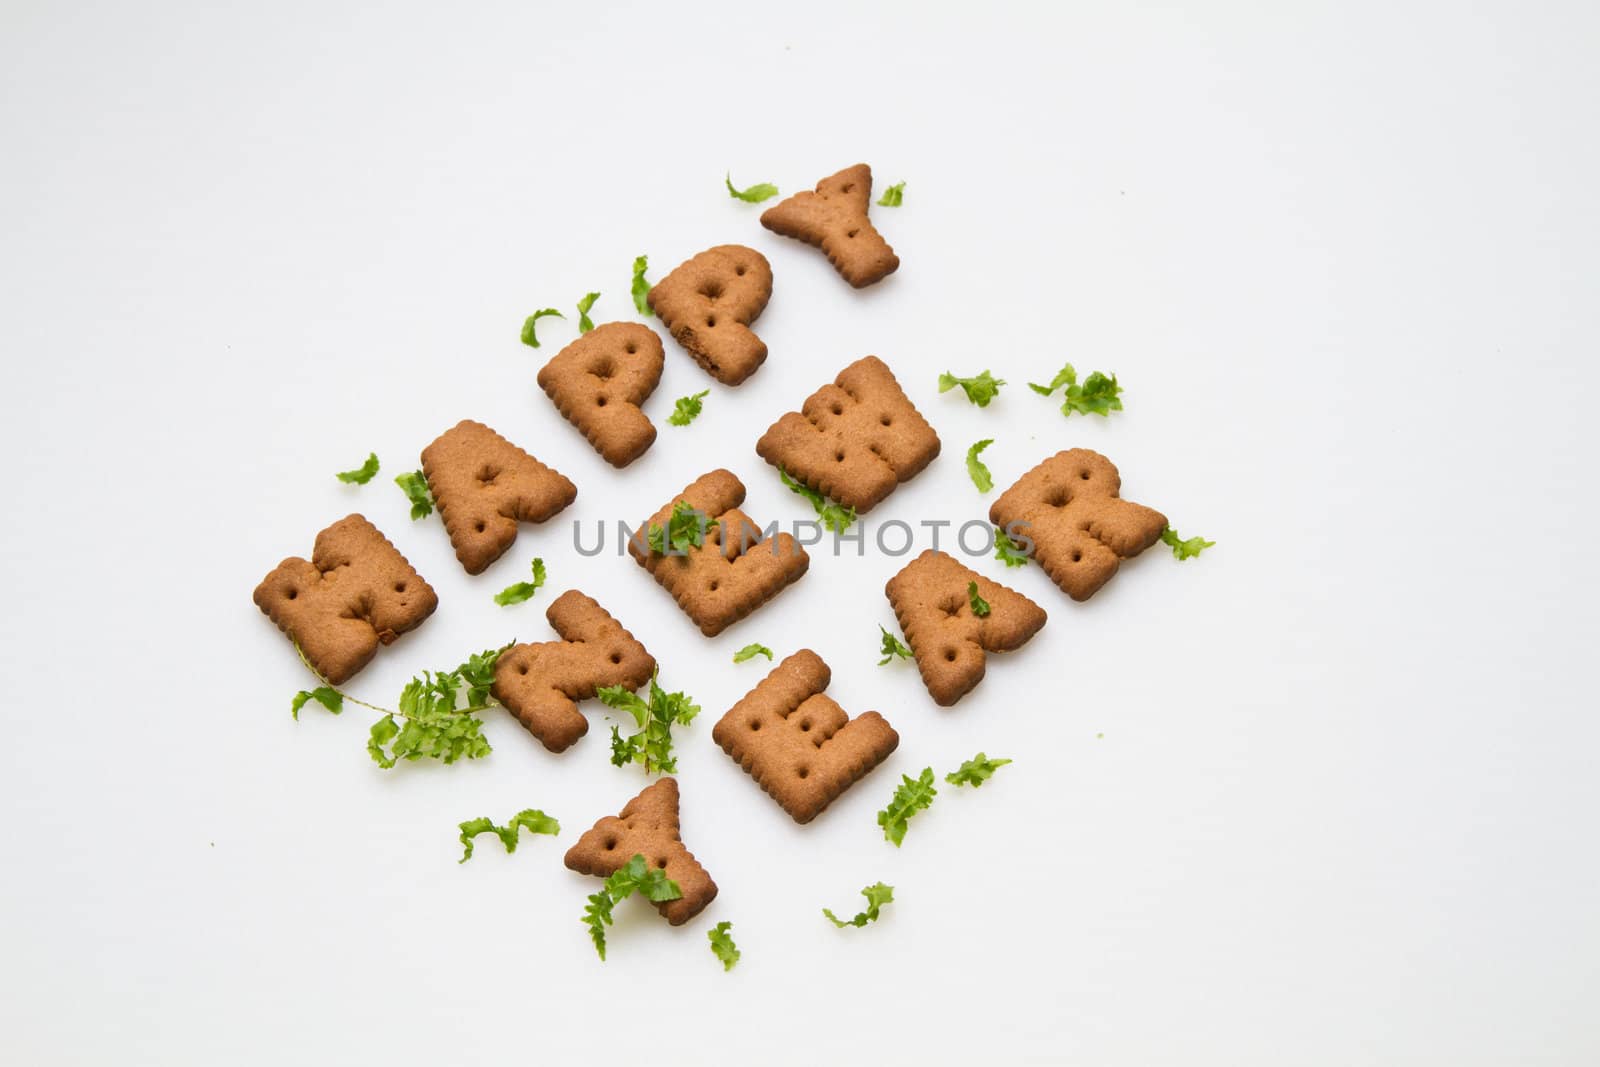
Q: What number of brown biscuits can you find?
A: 12